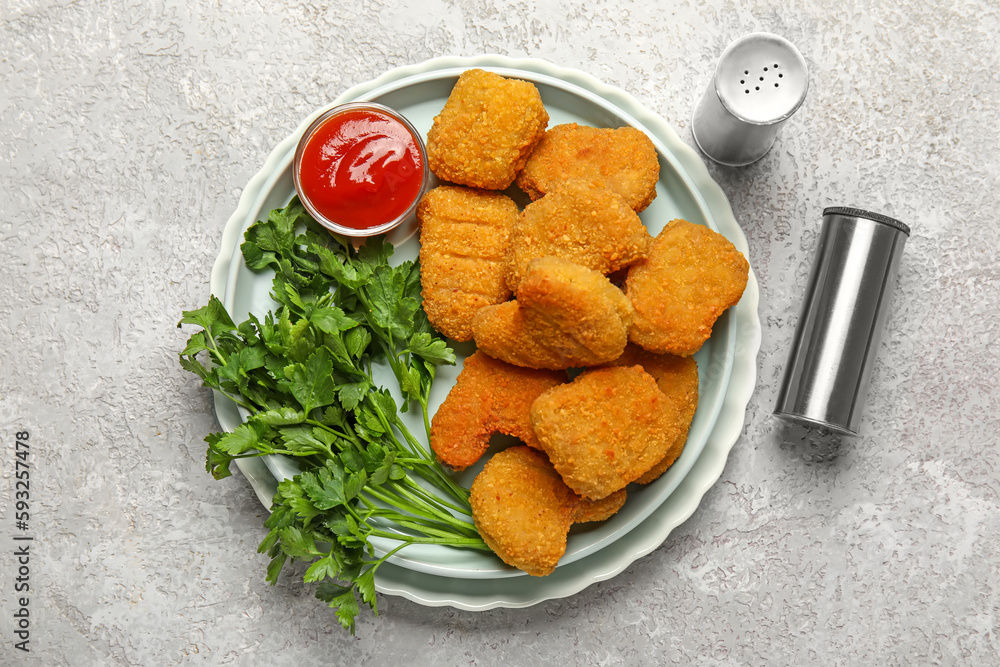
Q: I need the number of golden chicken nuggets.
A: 10